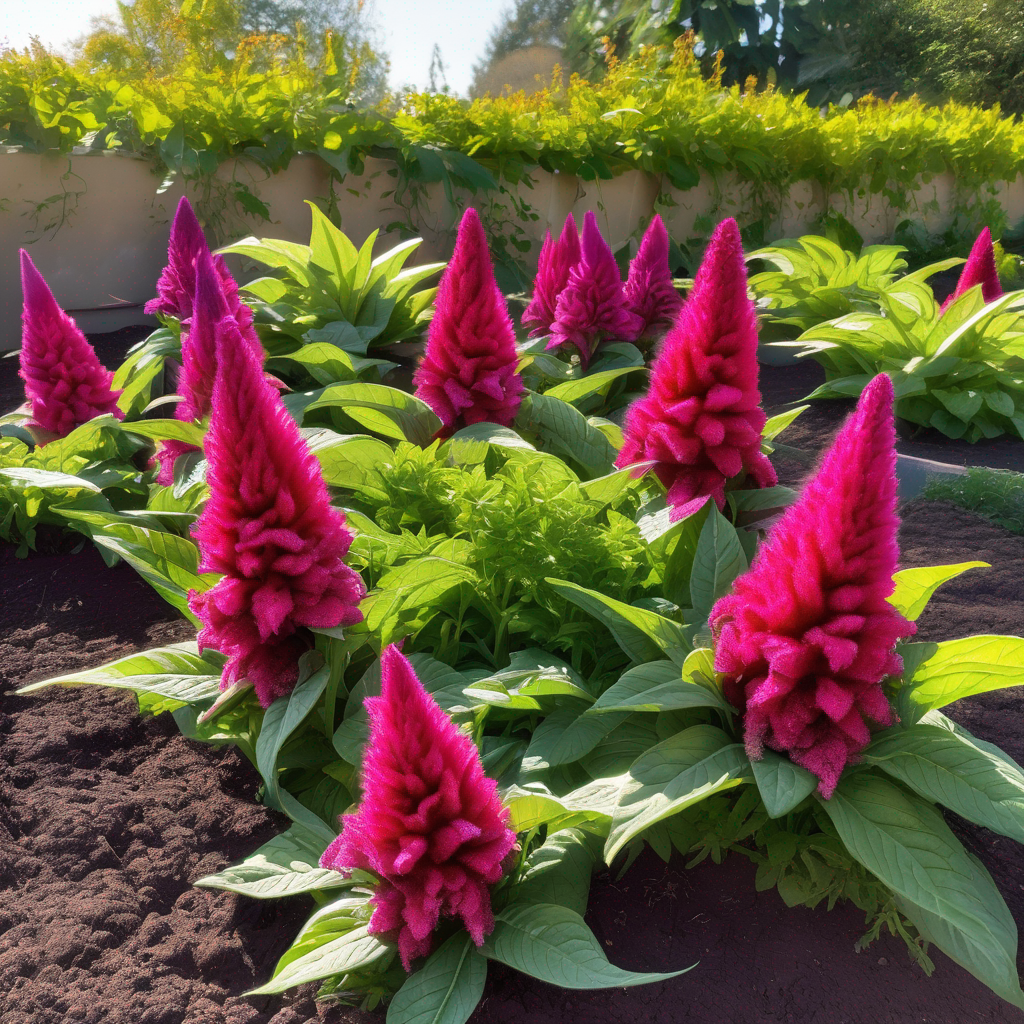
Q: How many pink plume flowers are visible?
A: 12